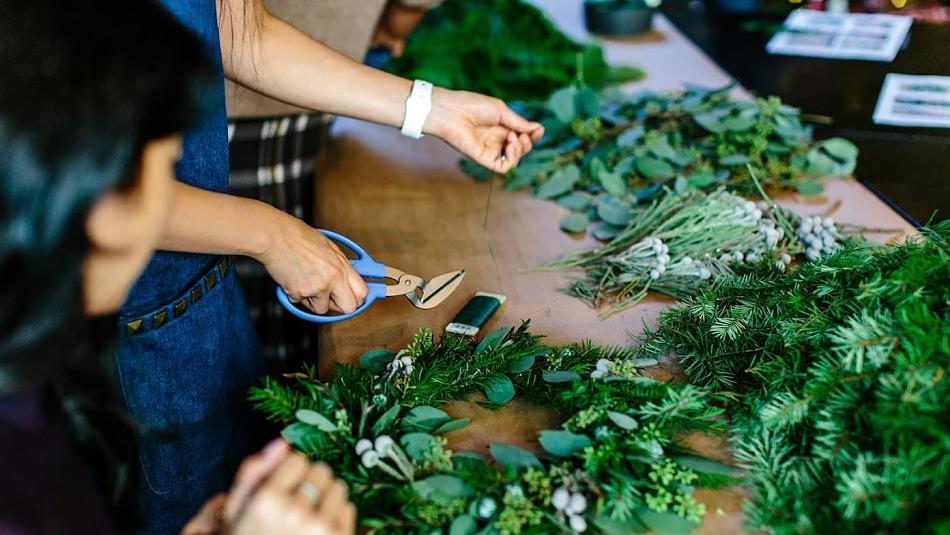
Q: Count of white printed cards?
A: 2